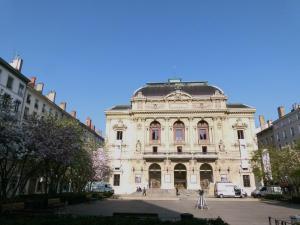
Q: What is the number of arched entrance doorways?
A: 3